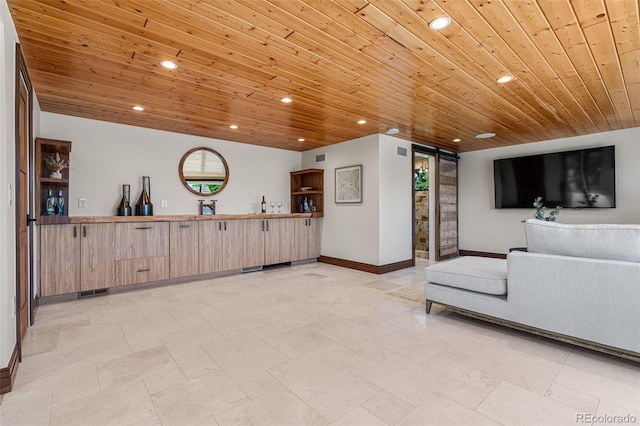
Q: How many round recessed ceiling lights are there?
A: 9